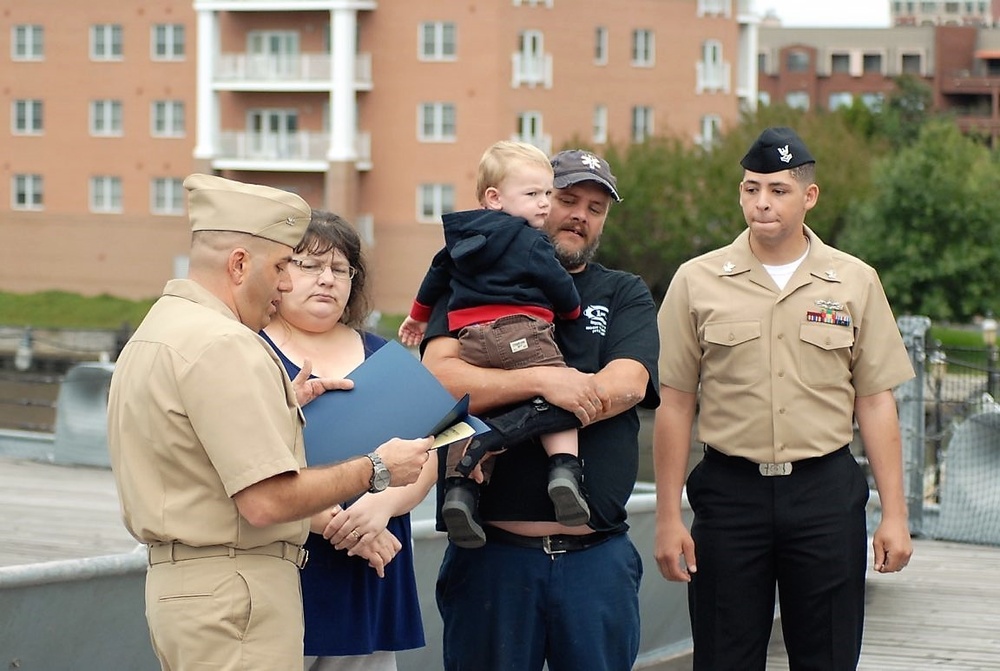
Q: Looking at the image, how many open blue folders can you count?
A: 1